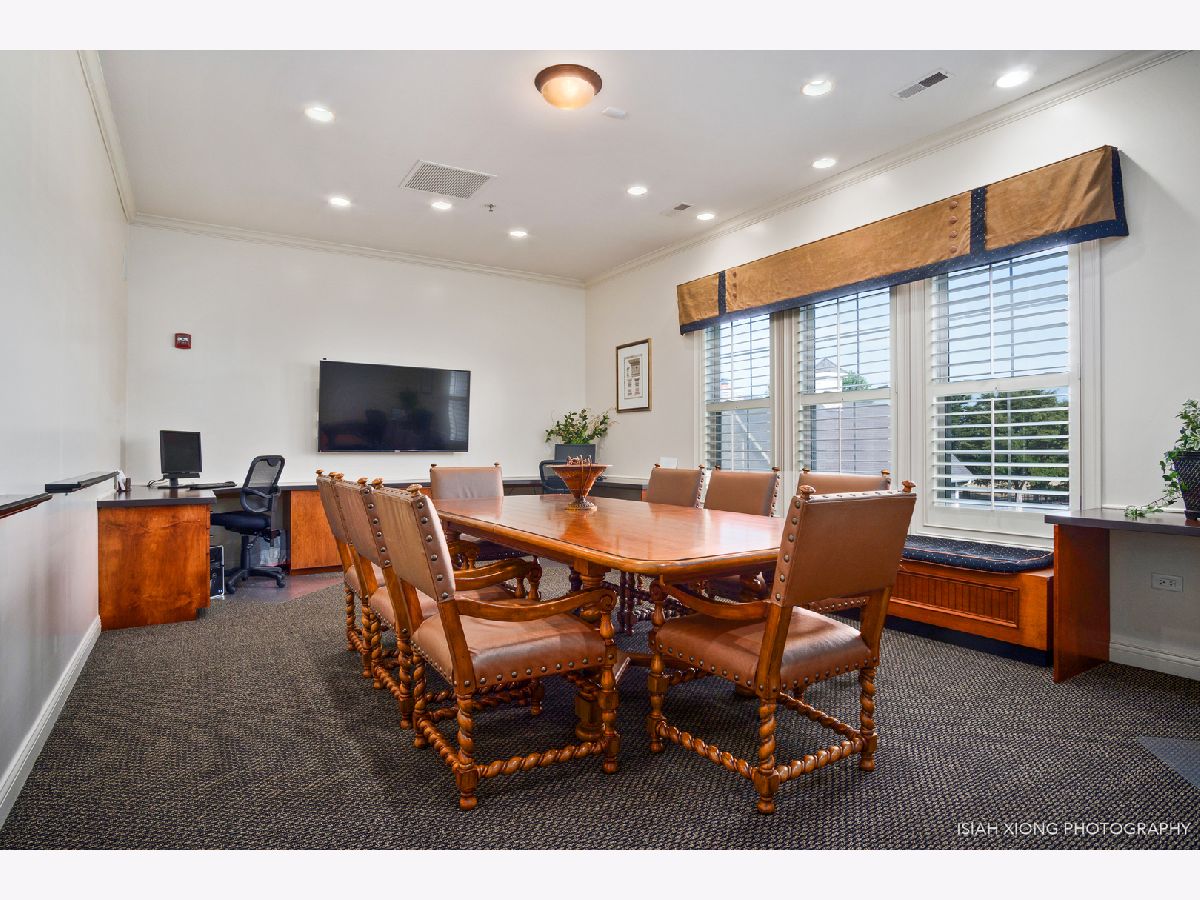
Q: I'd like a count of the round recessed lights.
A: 9